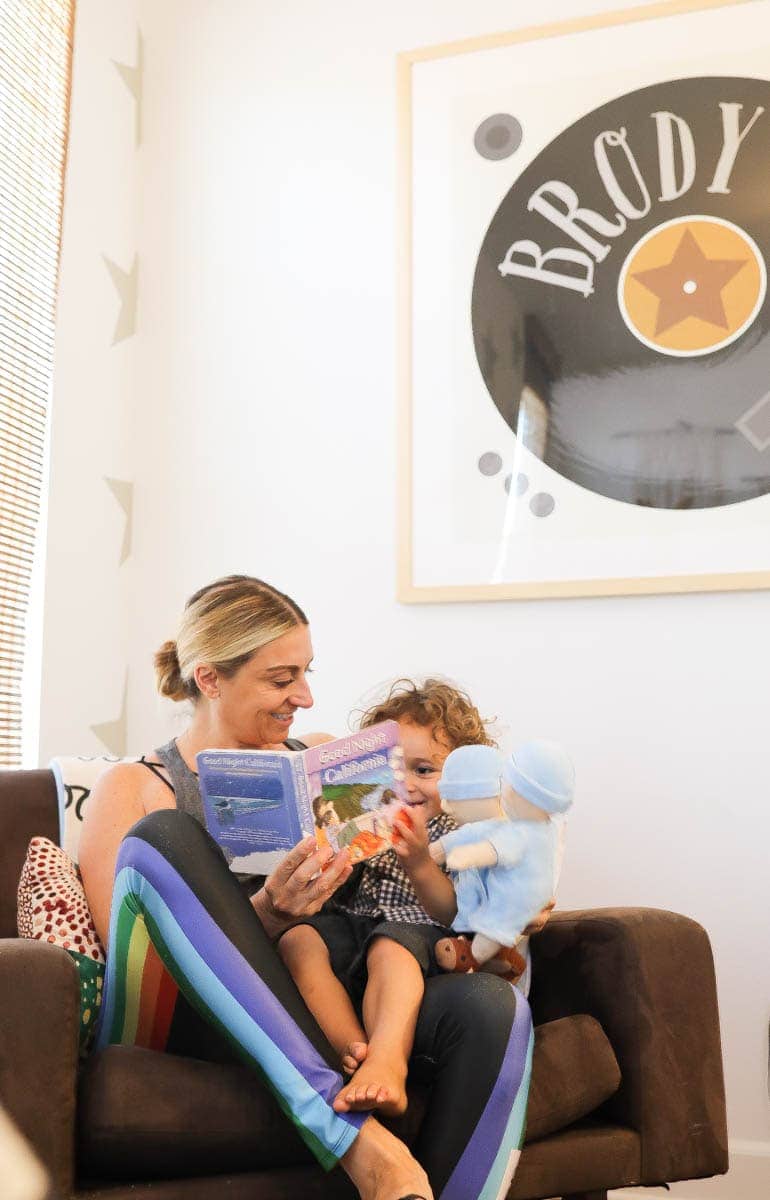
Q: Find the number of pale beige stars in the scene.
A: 4